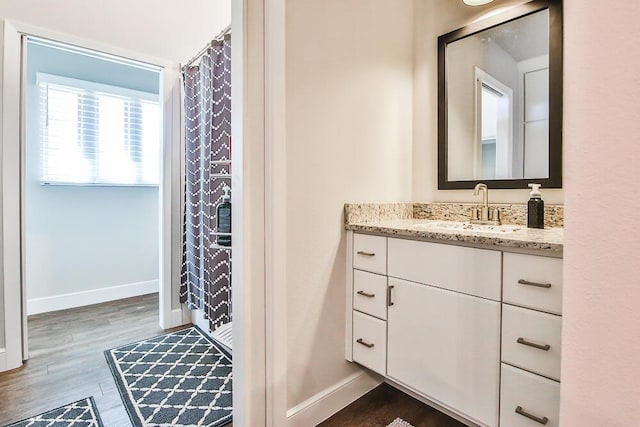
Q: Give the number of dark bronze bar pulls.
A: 7